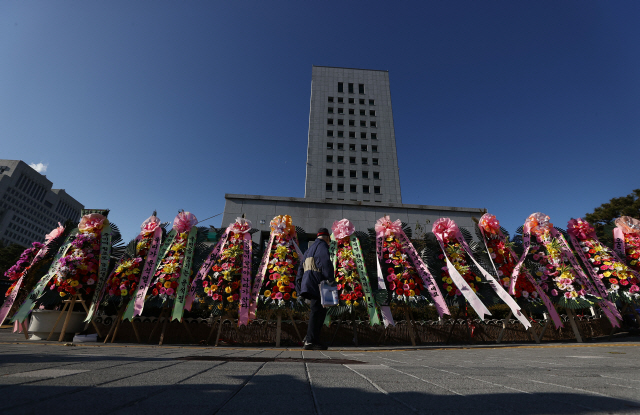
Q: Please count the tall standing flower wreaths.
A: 13